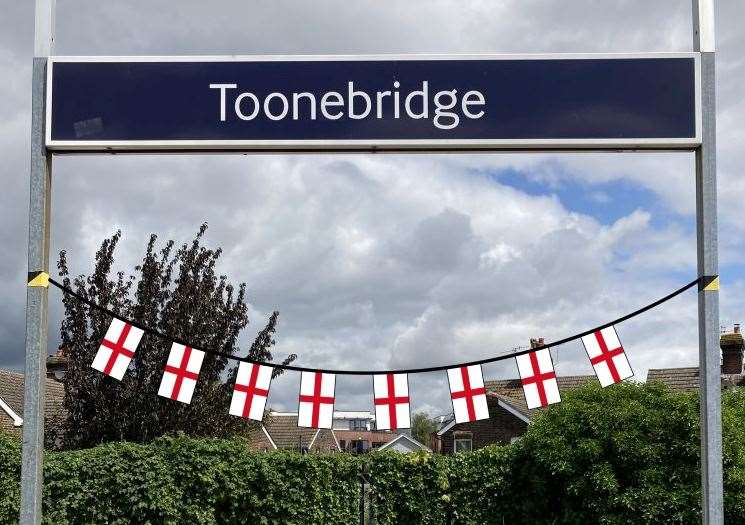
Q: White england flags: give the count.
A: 8